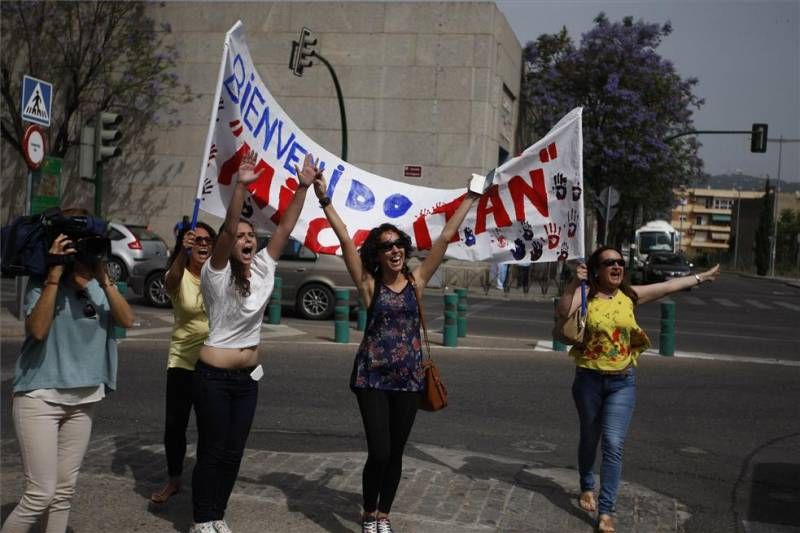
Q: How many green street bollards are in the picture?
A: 8